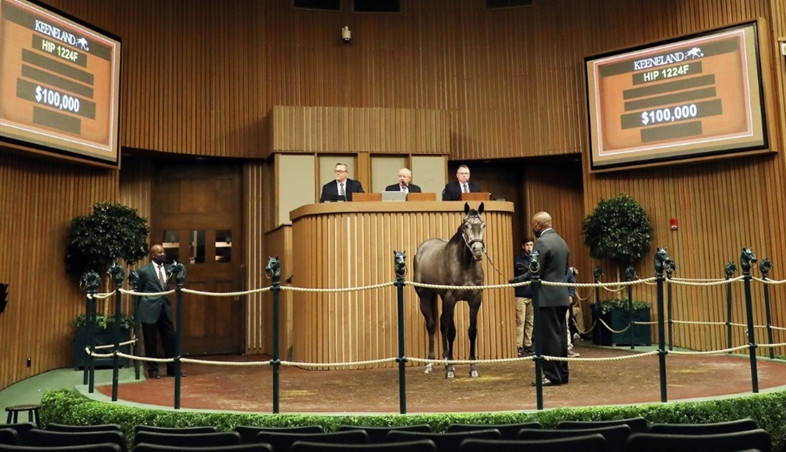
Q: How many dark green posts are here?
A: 15